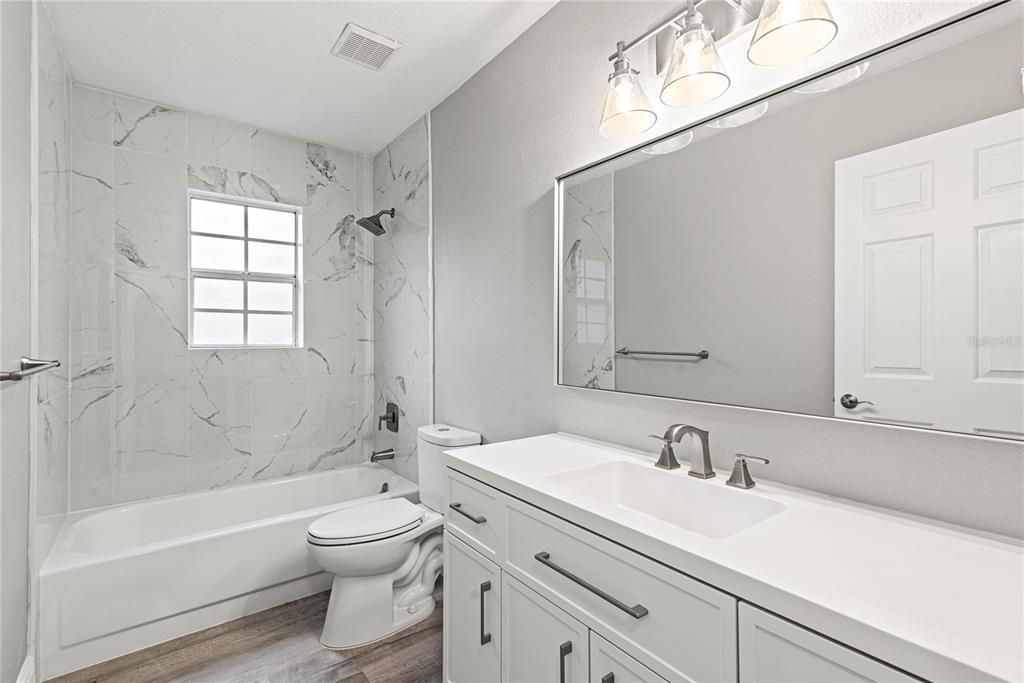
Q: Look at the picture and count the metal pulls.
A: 5